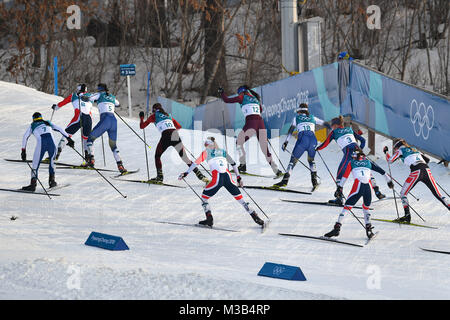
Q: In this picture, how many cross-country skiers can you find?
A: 10